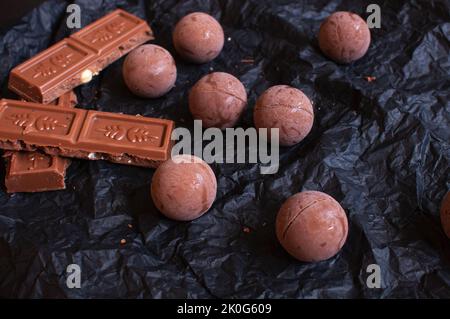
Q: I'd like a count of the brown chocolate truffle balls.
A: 8